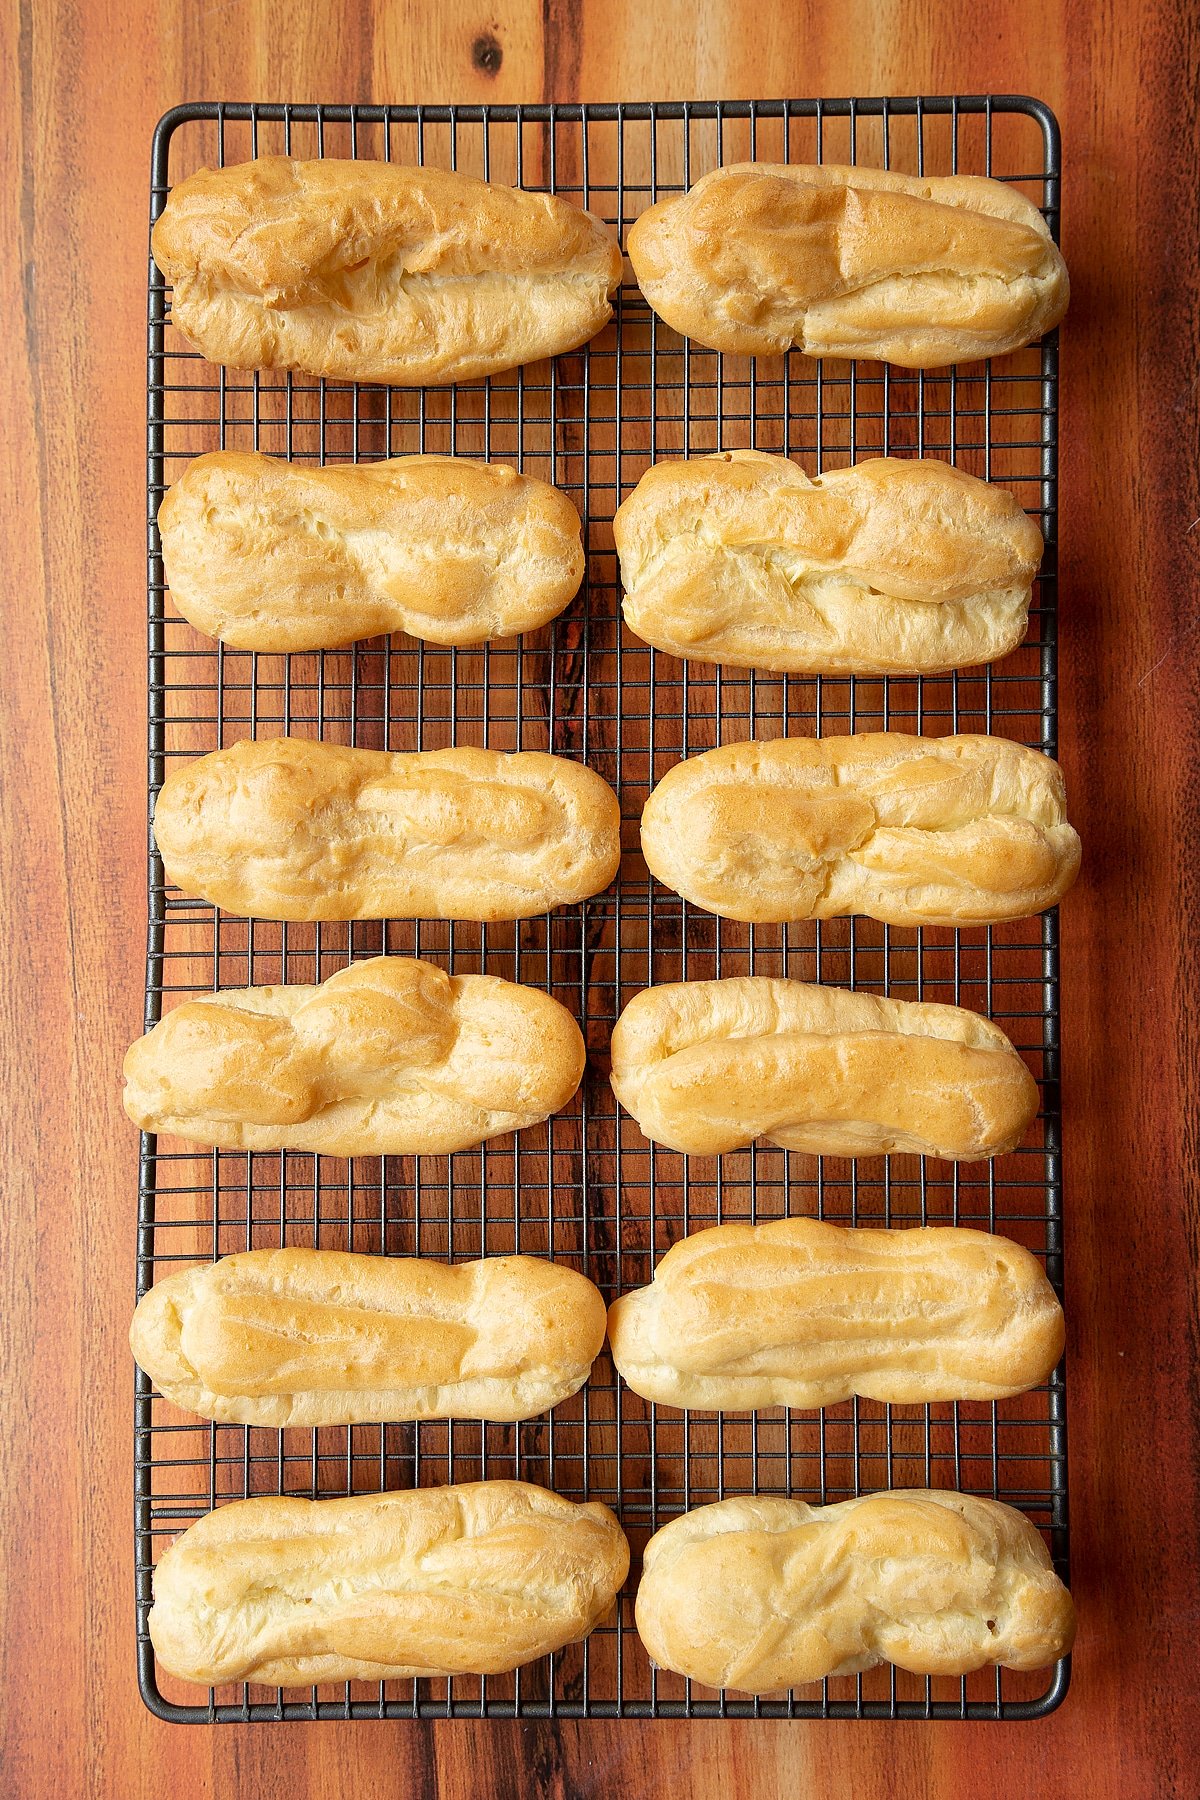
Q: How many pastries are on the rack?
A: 12